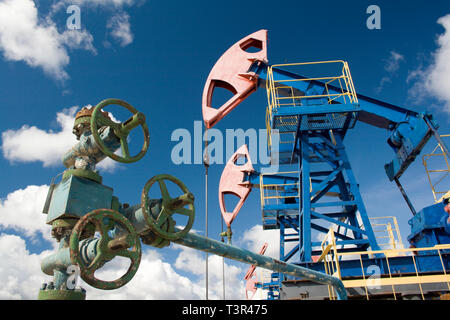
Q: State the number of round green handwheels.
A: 3